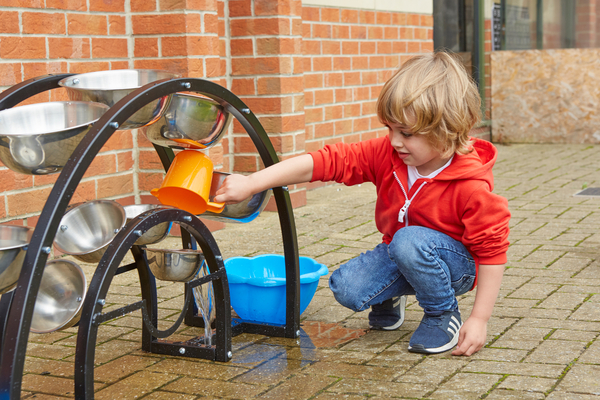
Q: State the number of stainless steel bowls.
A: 9